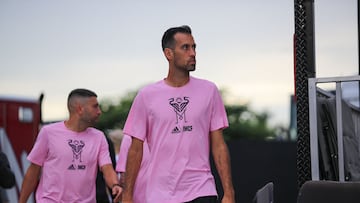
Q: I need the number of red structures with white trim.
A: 1